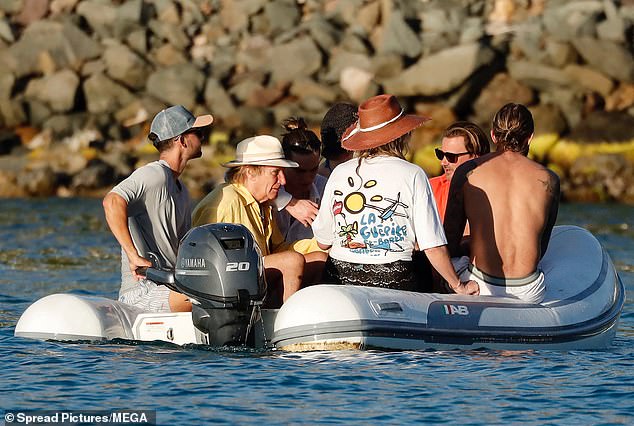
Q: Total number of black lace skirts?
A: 1